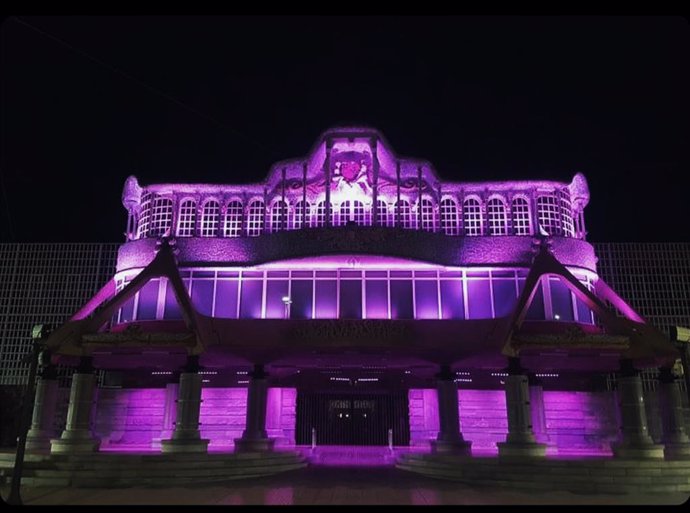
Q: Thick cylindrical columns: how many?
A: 8